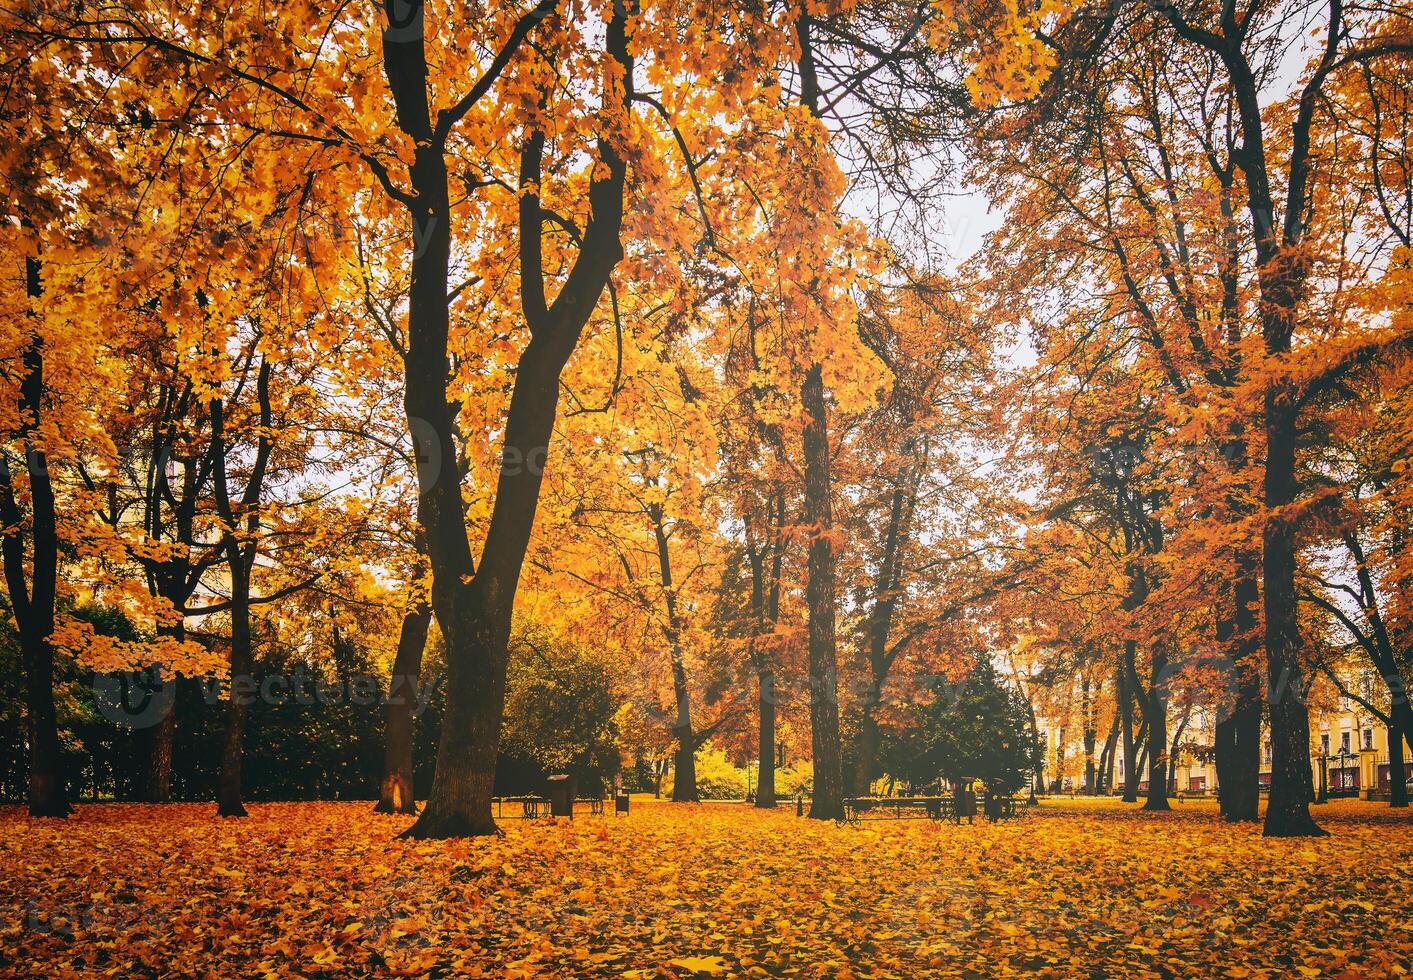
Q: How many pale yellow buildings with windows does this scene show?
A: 1